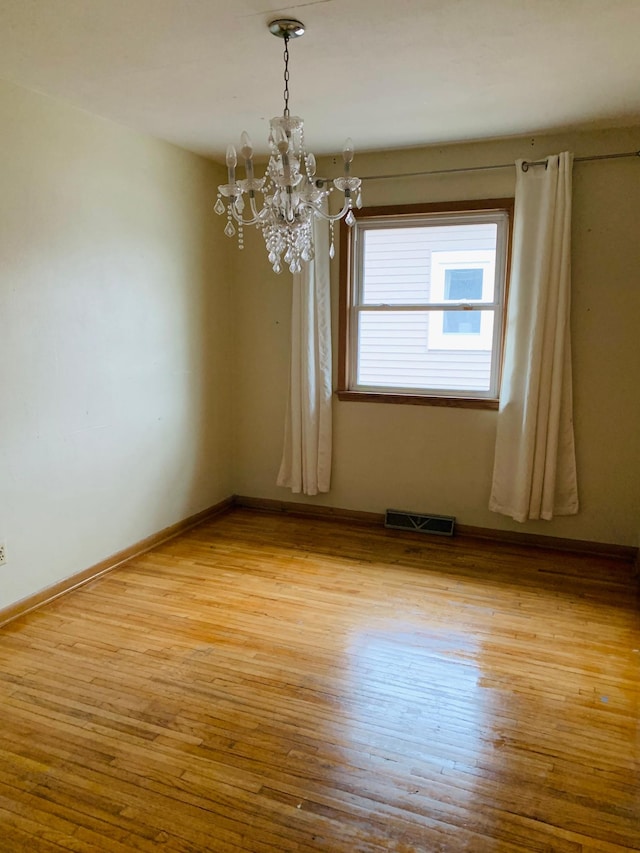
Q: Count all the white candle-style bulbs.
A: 5